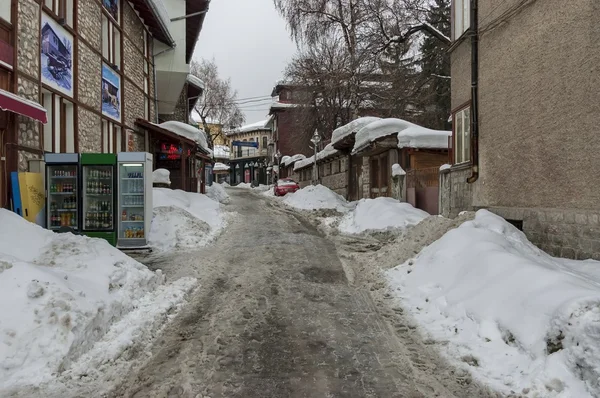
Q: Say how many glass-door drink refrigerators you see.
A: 3